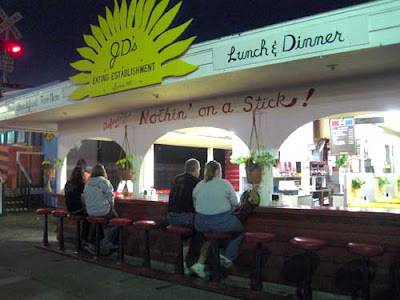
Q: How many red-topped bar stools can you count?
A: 11